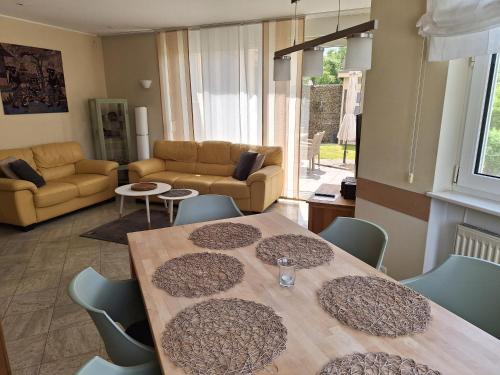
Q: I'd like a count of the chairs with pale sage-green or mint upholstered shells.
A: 5